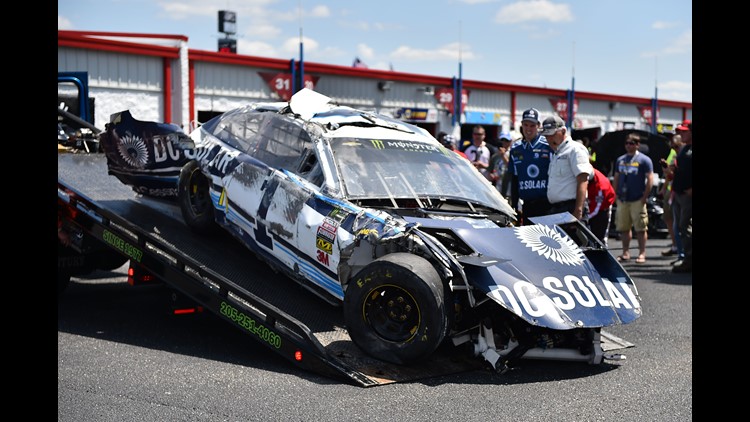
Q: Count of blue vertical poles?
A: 8